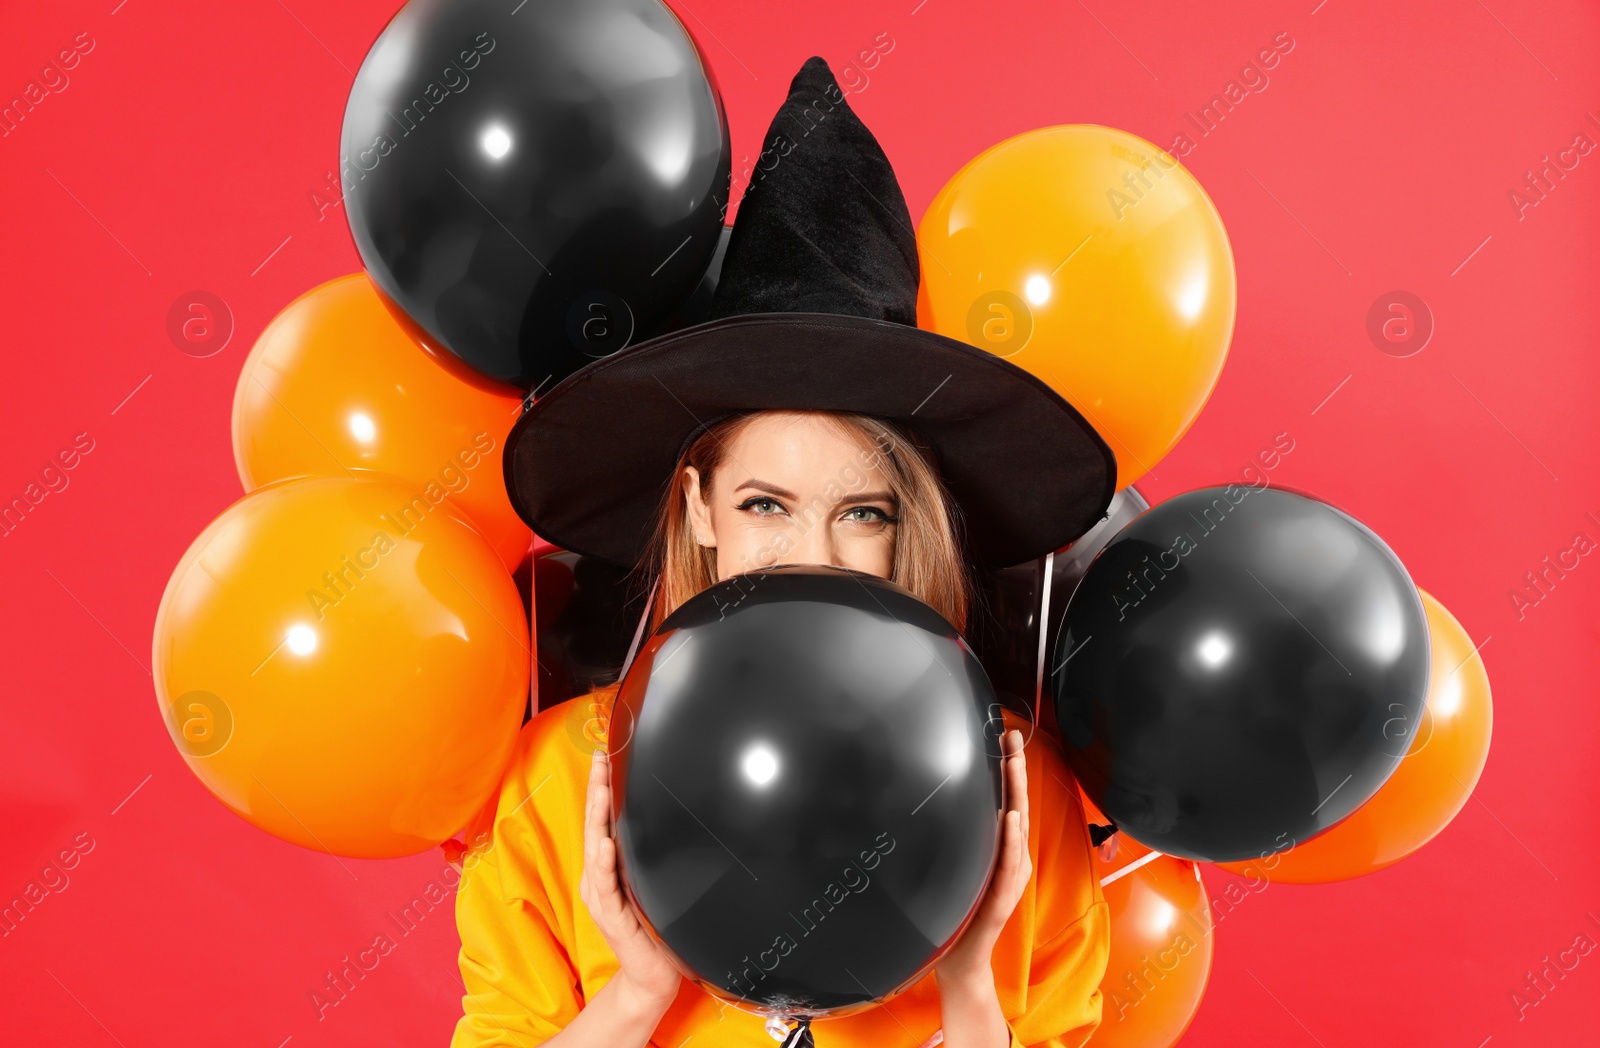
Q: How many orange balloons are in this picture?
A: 5